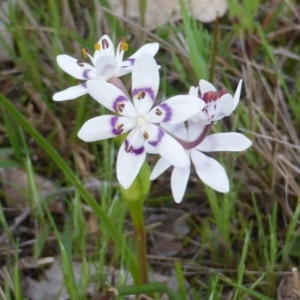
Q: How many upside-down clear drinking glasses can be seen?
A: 0